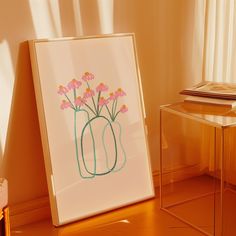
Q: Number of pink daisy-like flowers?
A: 11